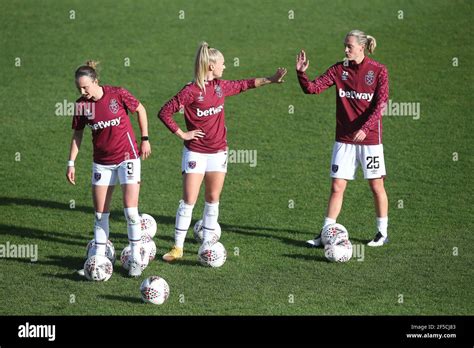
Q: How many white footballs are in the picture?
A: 10